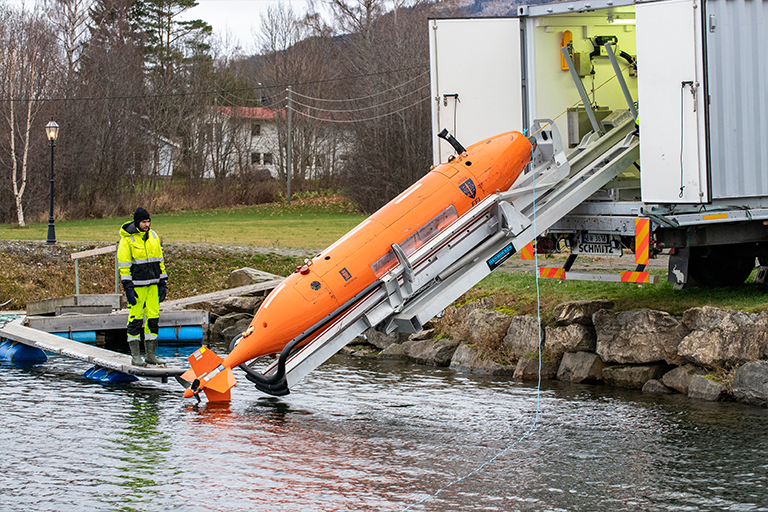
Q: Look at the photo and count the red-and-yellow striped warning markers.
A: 4